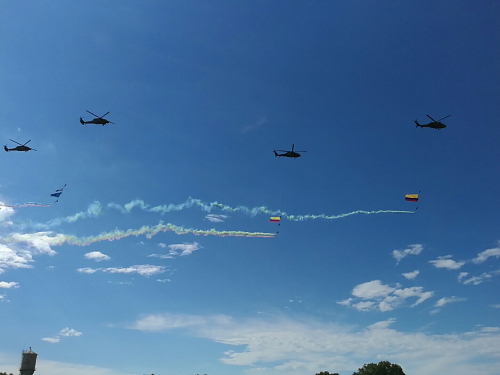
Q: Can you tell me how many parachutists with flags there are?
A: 3